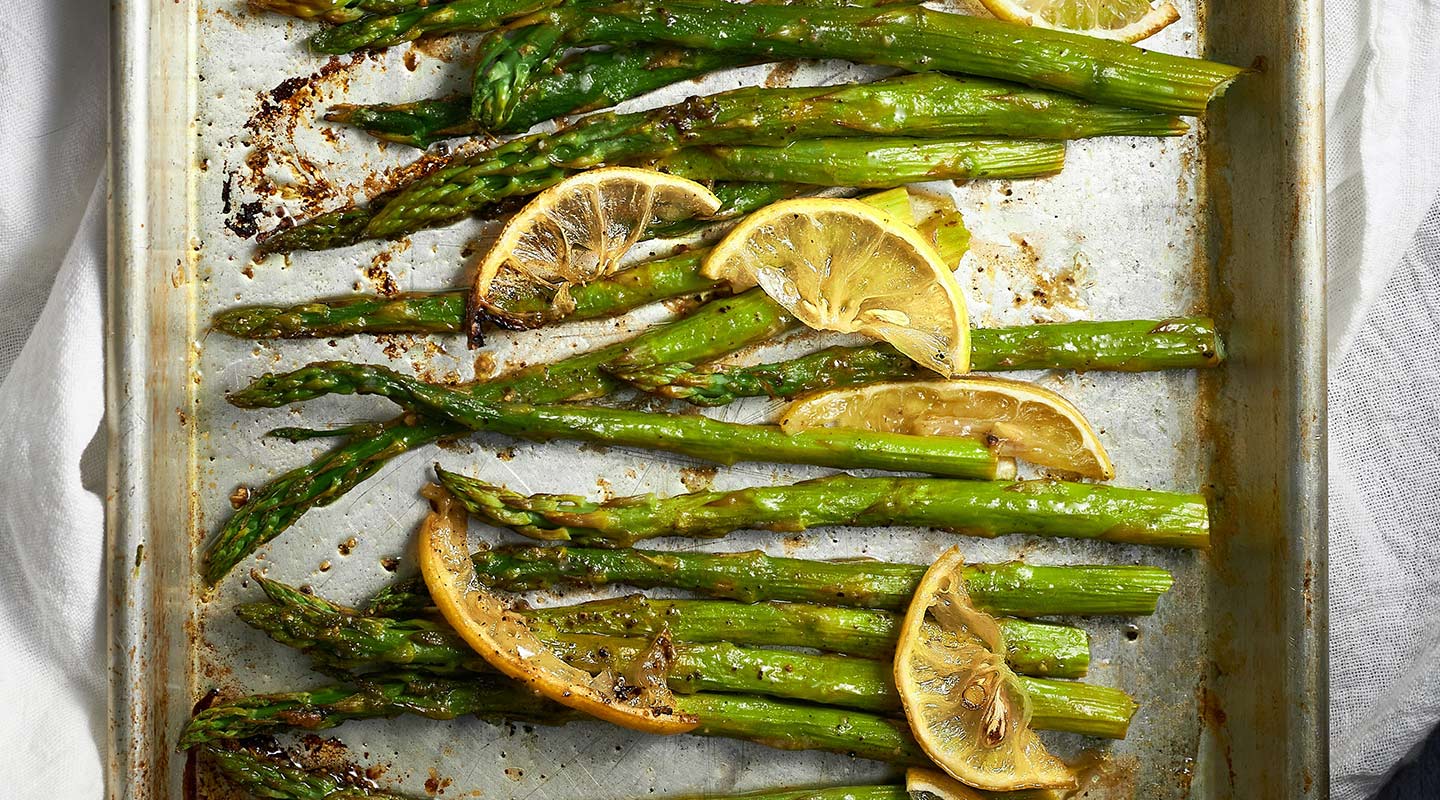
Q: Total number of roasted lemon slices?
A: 7